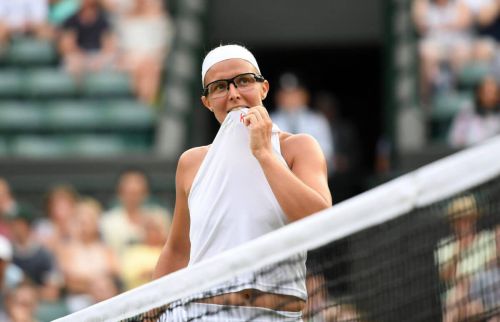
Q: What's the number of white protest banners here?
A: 0